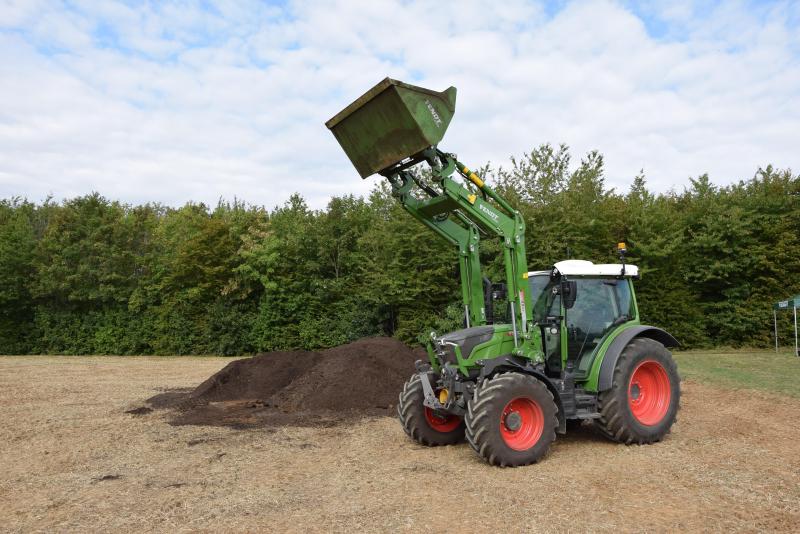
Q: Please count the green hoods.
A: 1